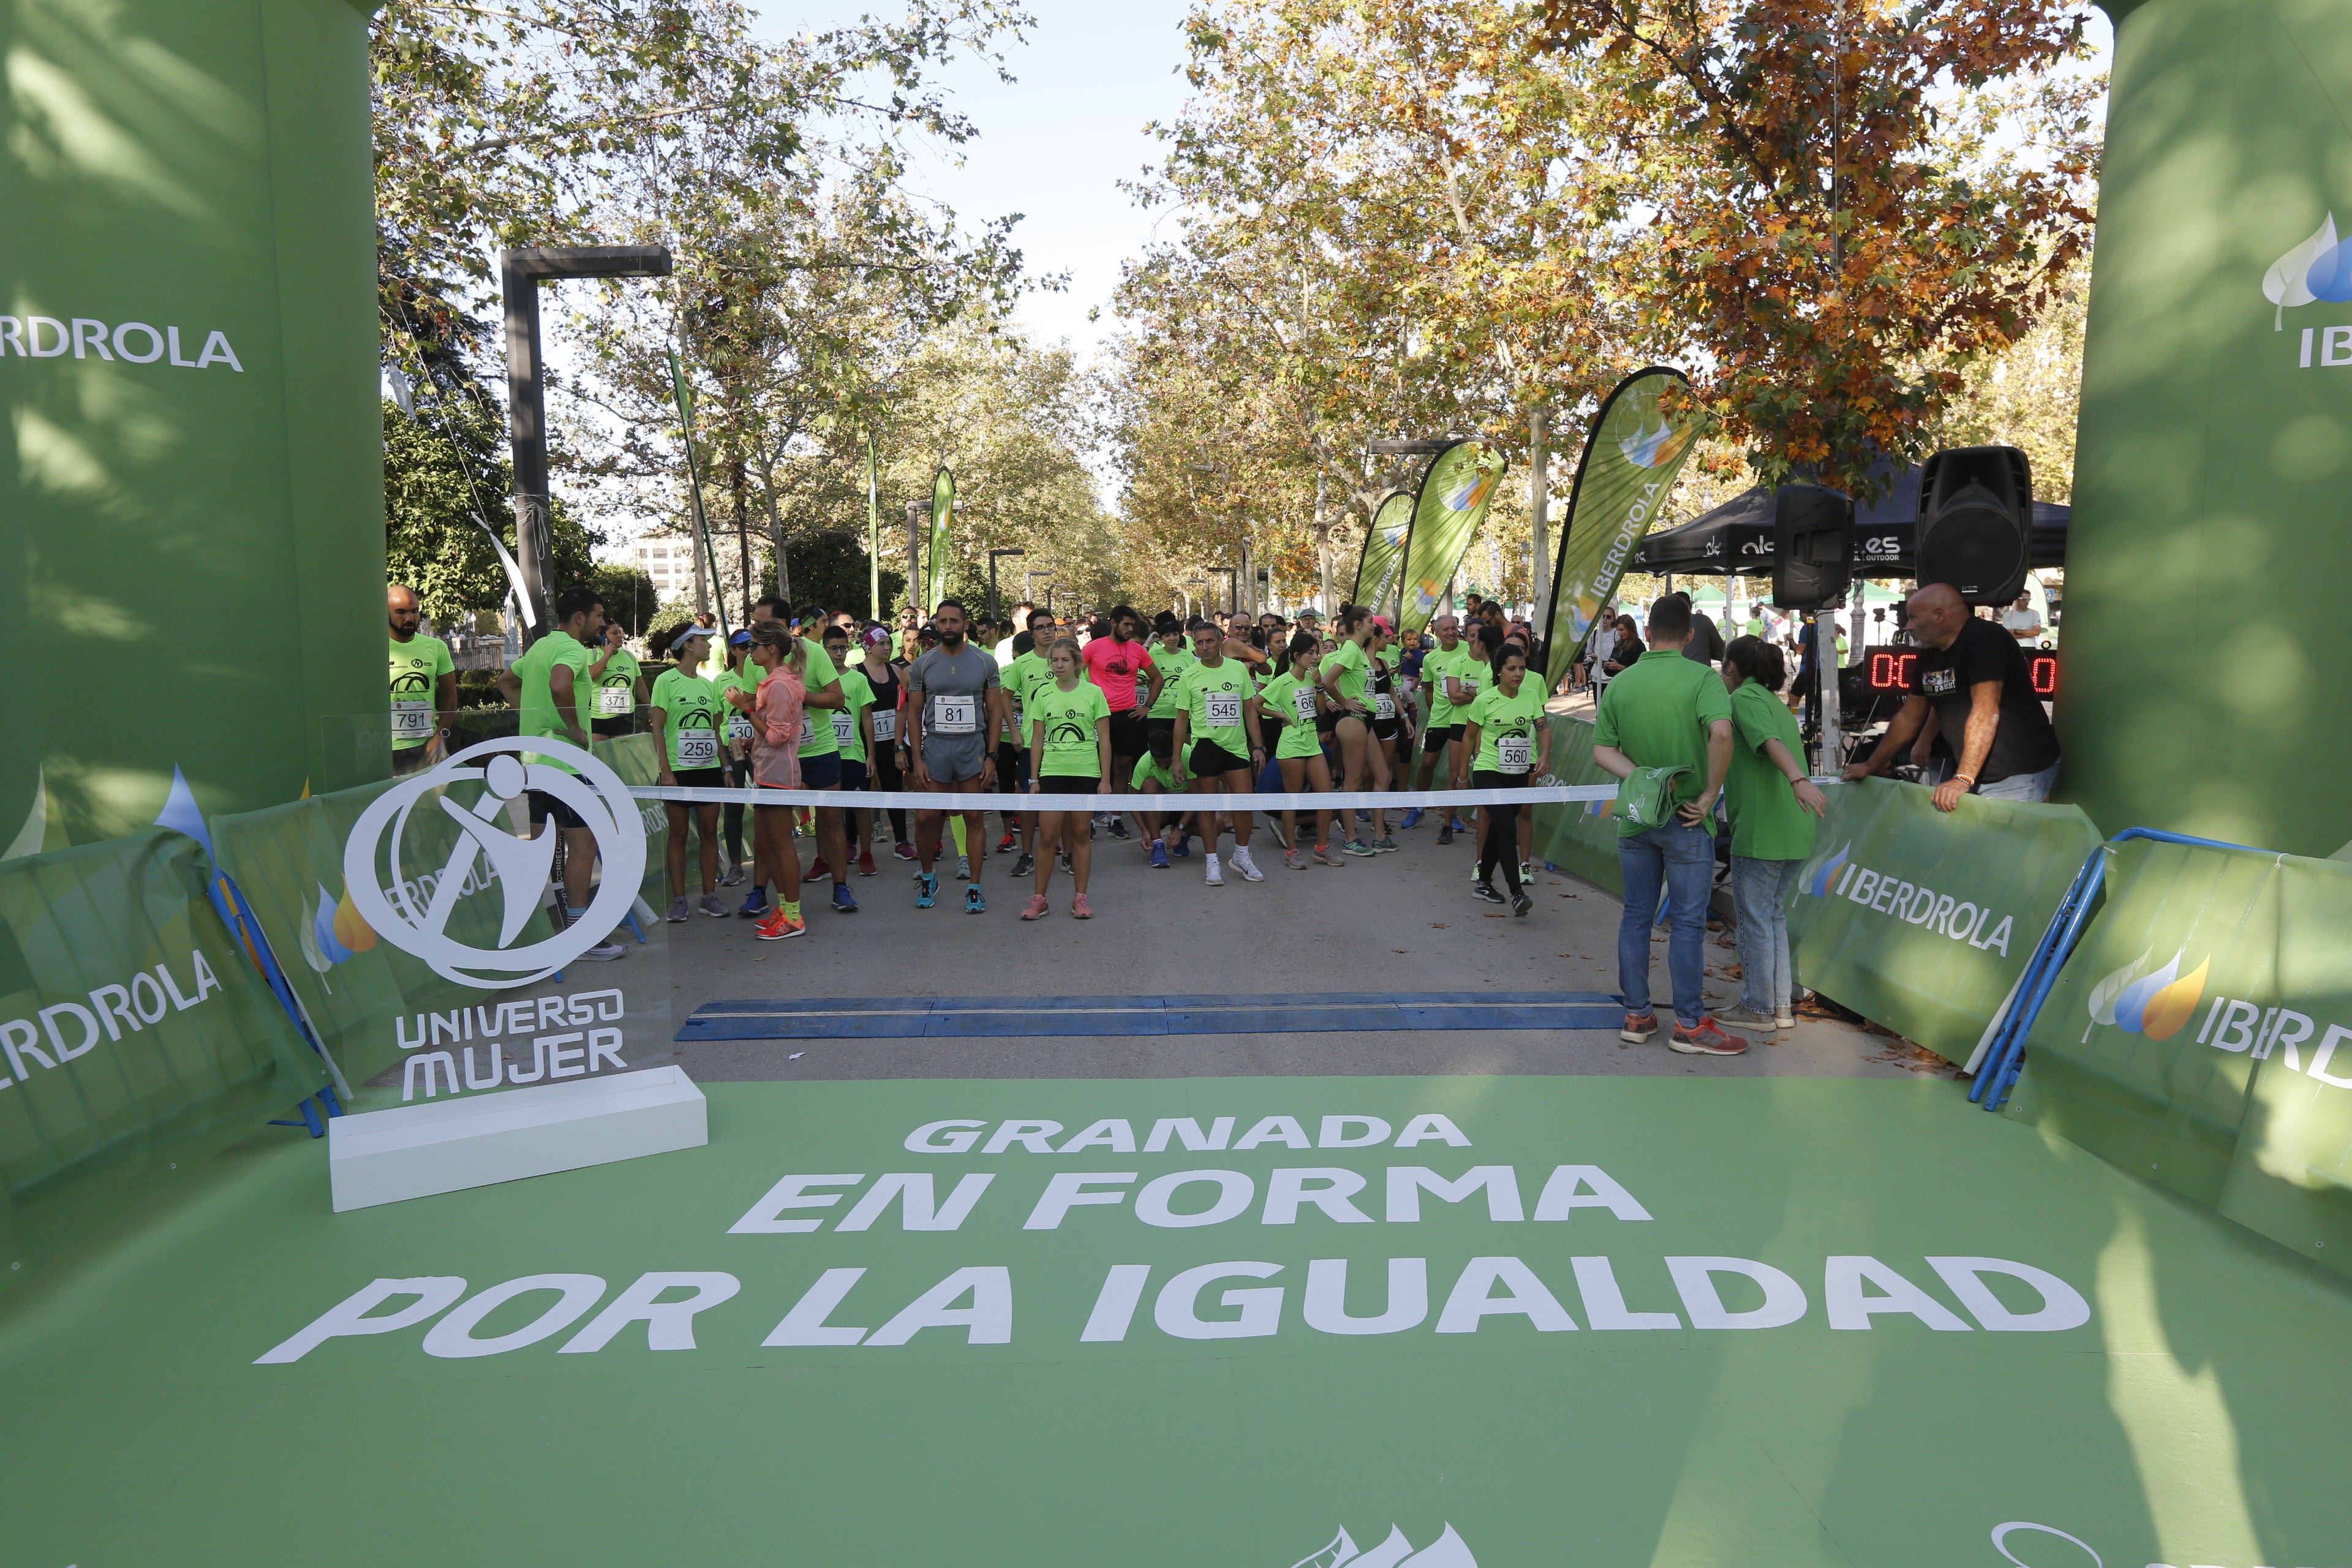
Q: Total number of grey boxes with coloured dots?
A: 0